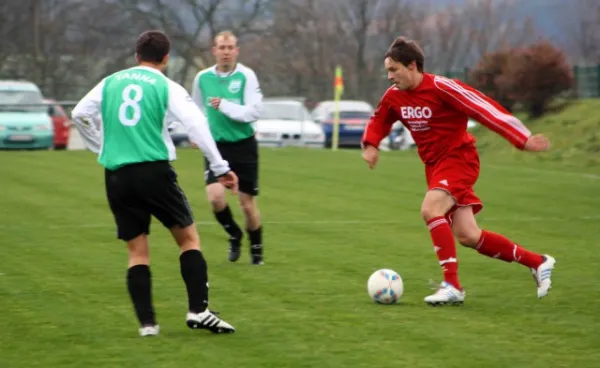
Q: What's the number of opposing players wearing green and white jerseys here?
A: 2